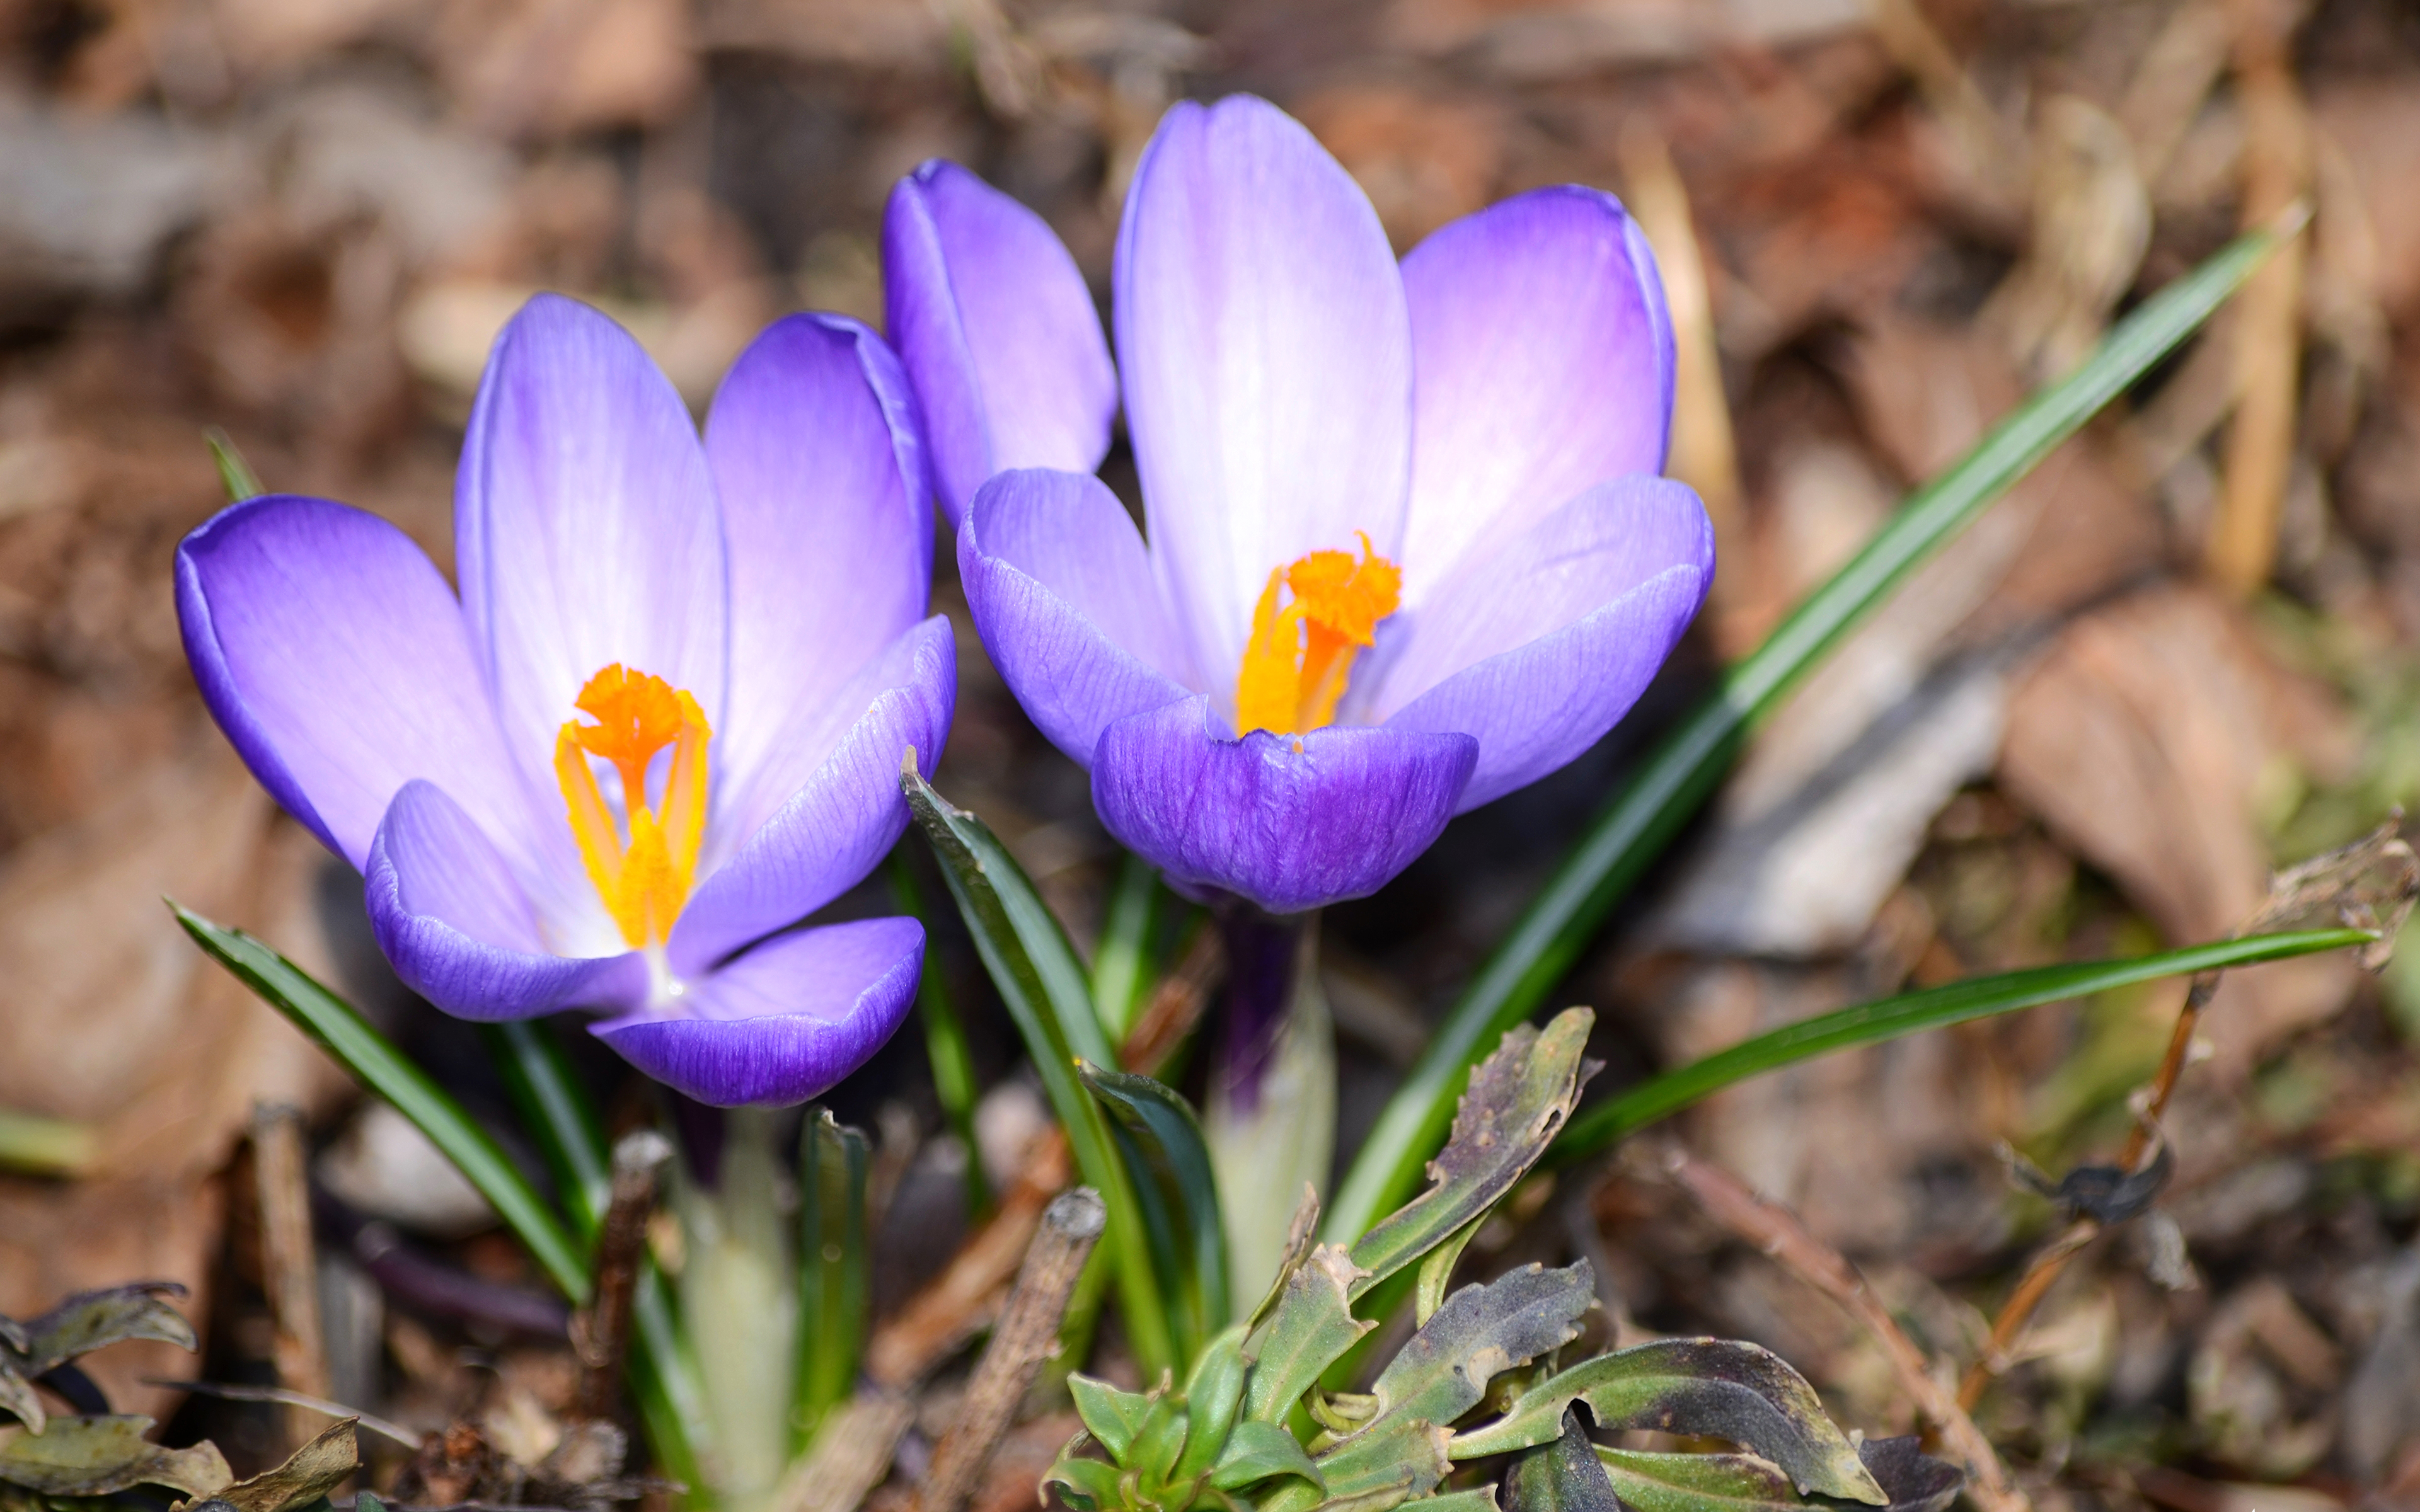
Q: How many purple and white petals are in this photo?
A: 12